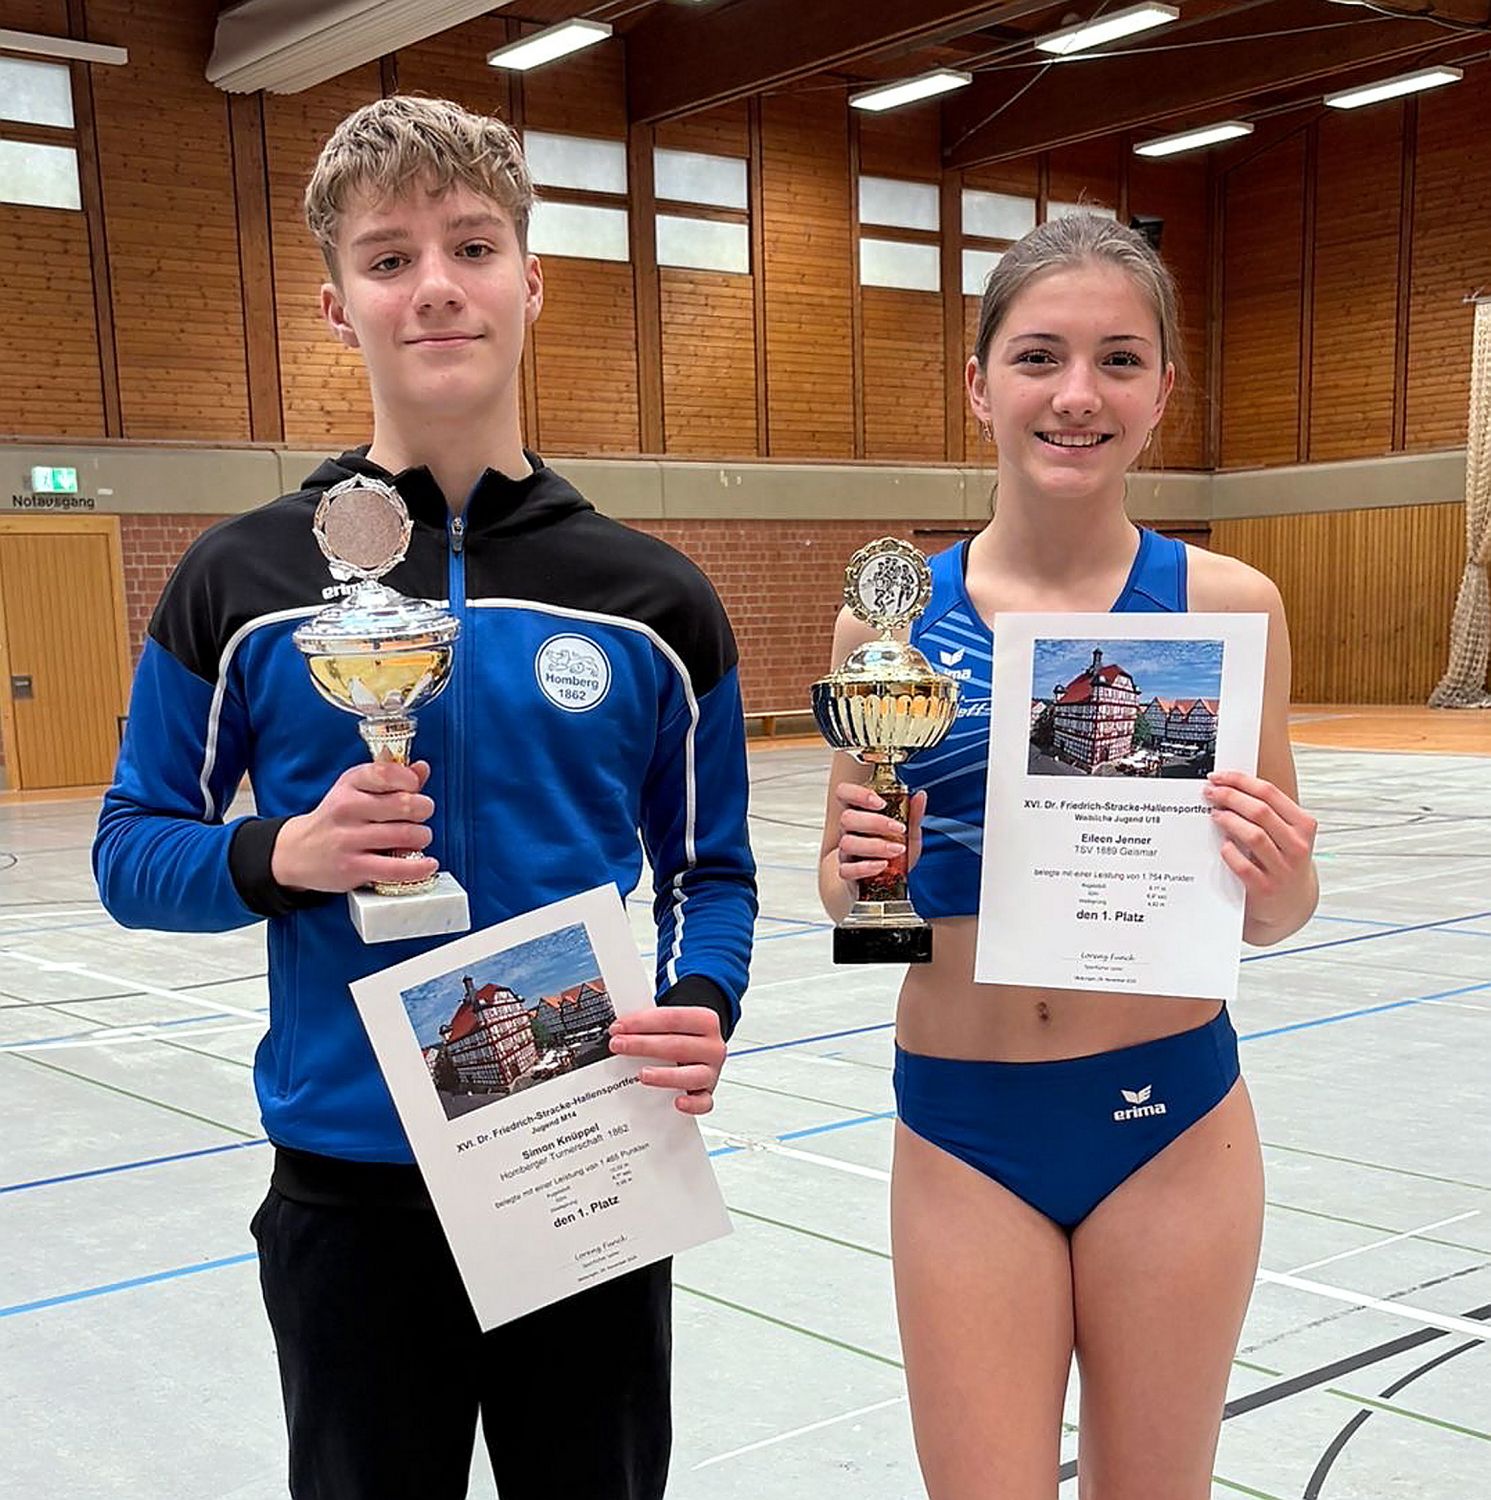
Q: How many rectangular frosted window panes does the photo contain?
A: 11